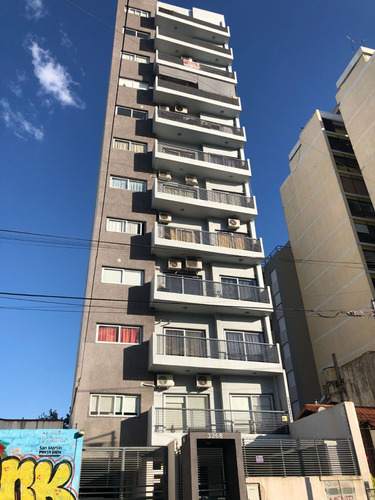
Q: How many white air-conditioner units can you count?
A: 10